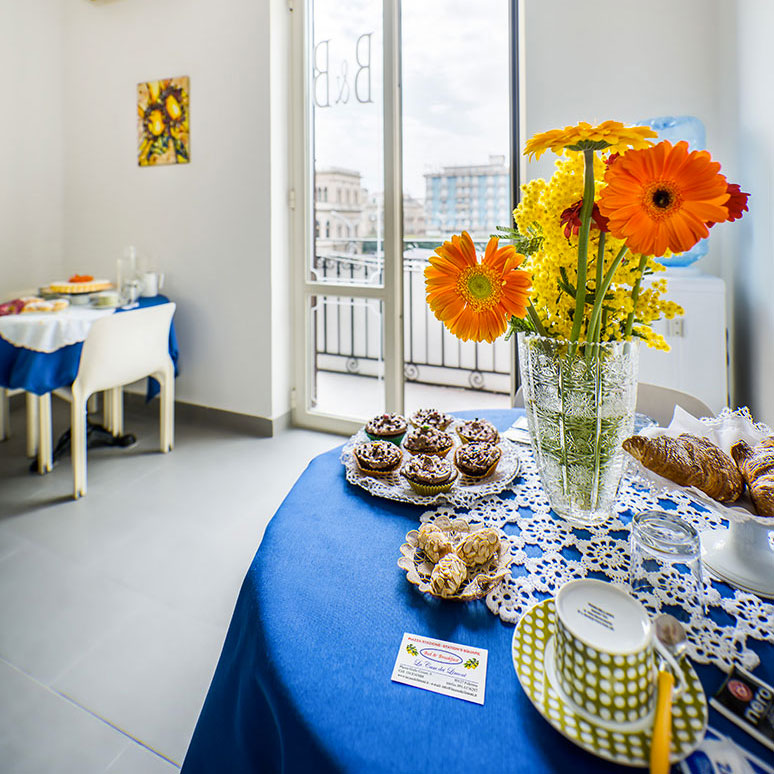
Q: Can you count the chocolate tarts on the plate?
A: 7